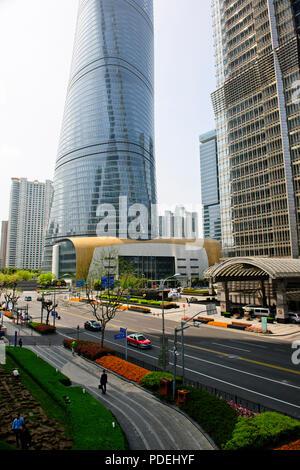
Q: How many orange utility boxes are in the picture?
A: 2